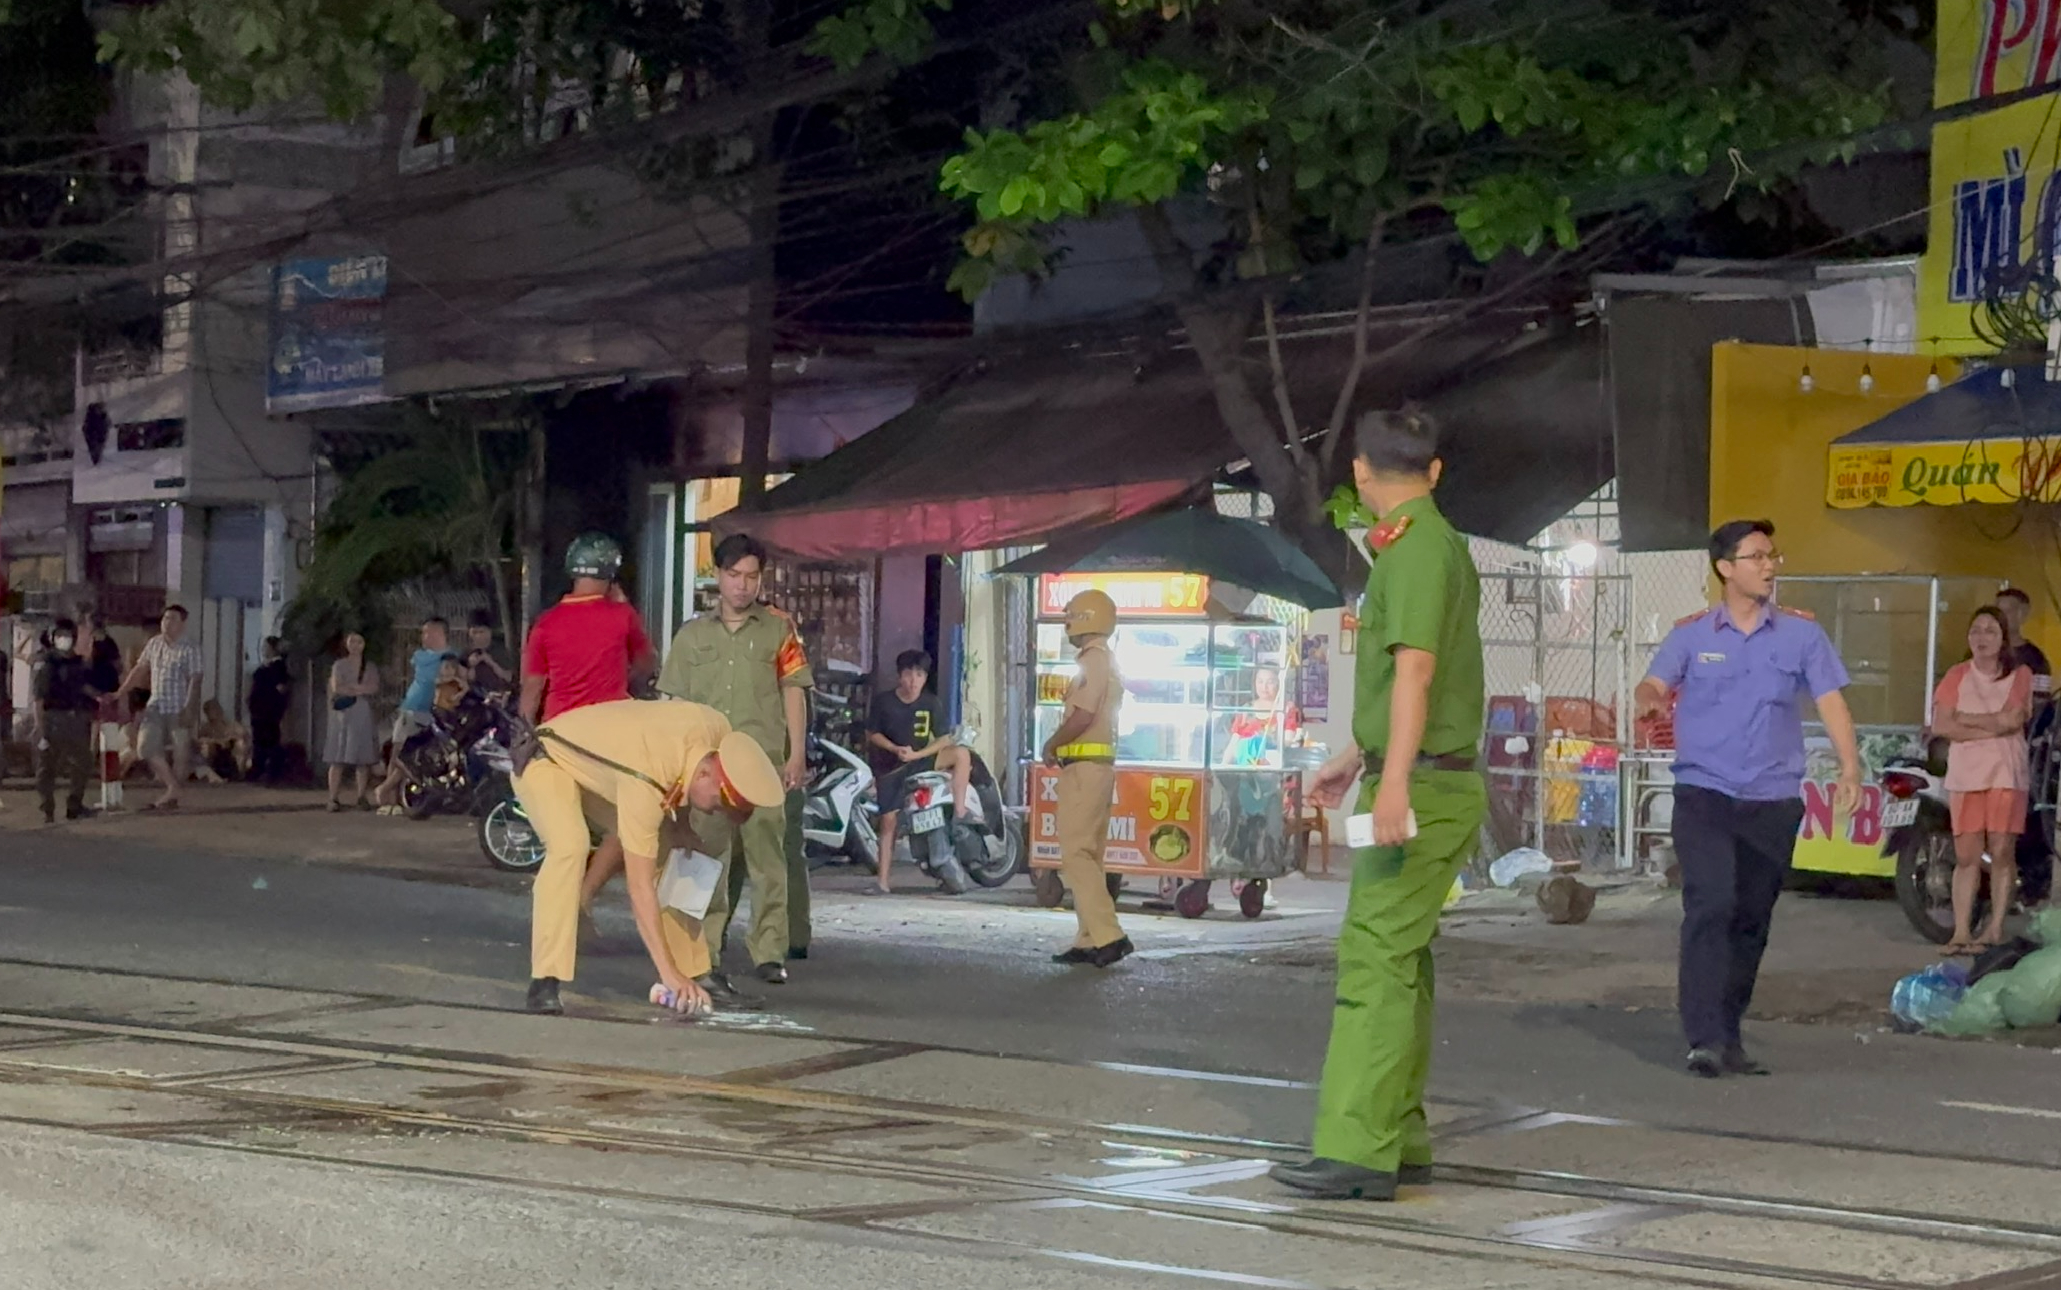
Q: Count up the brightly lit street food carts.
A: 1